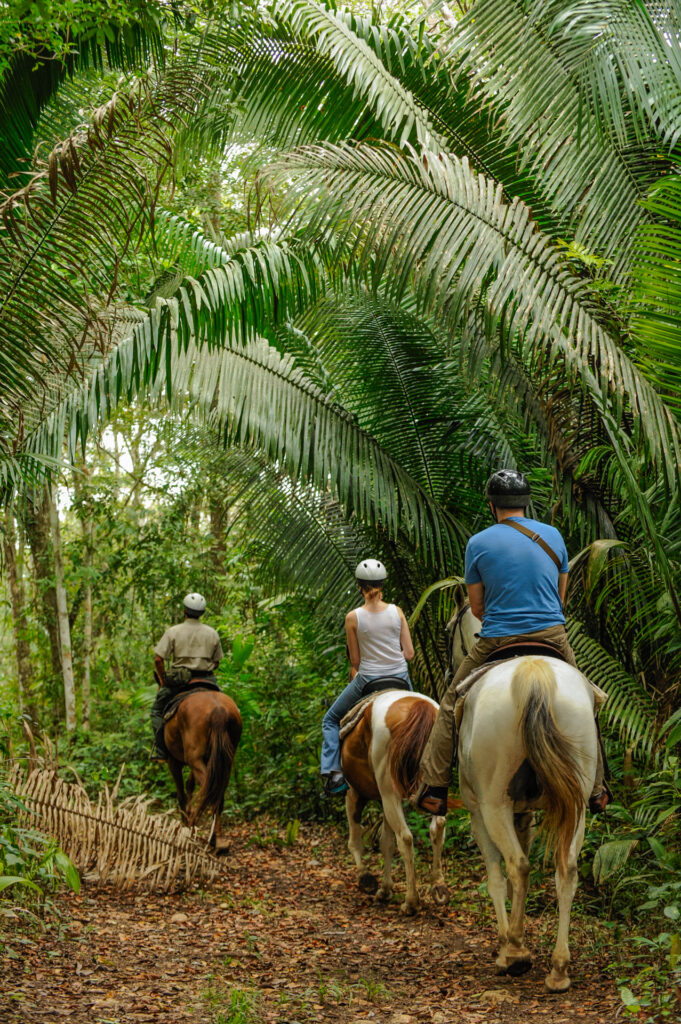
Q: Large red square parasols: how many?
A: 0